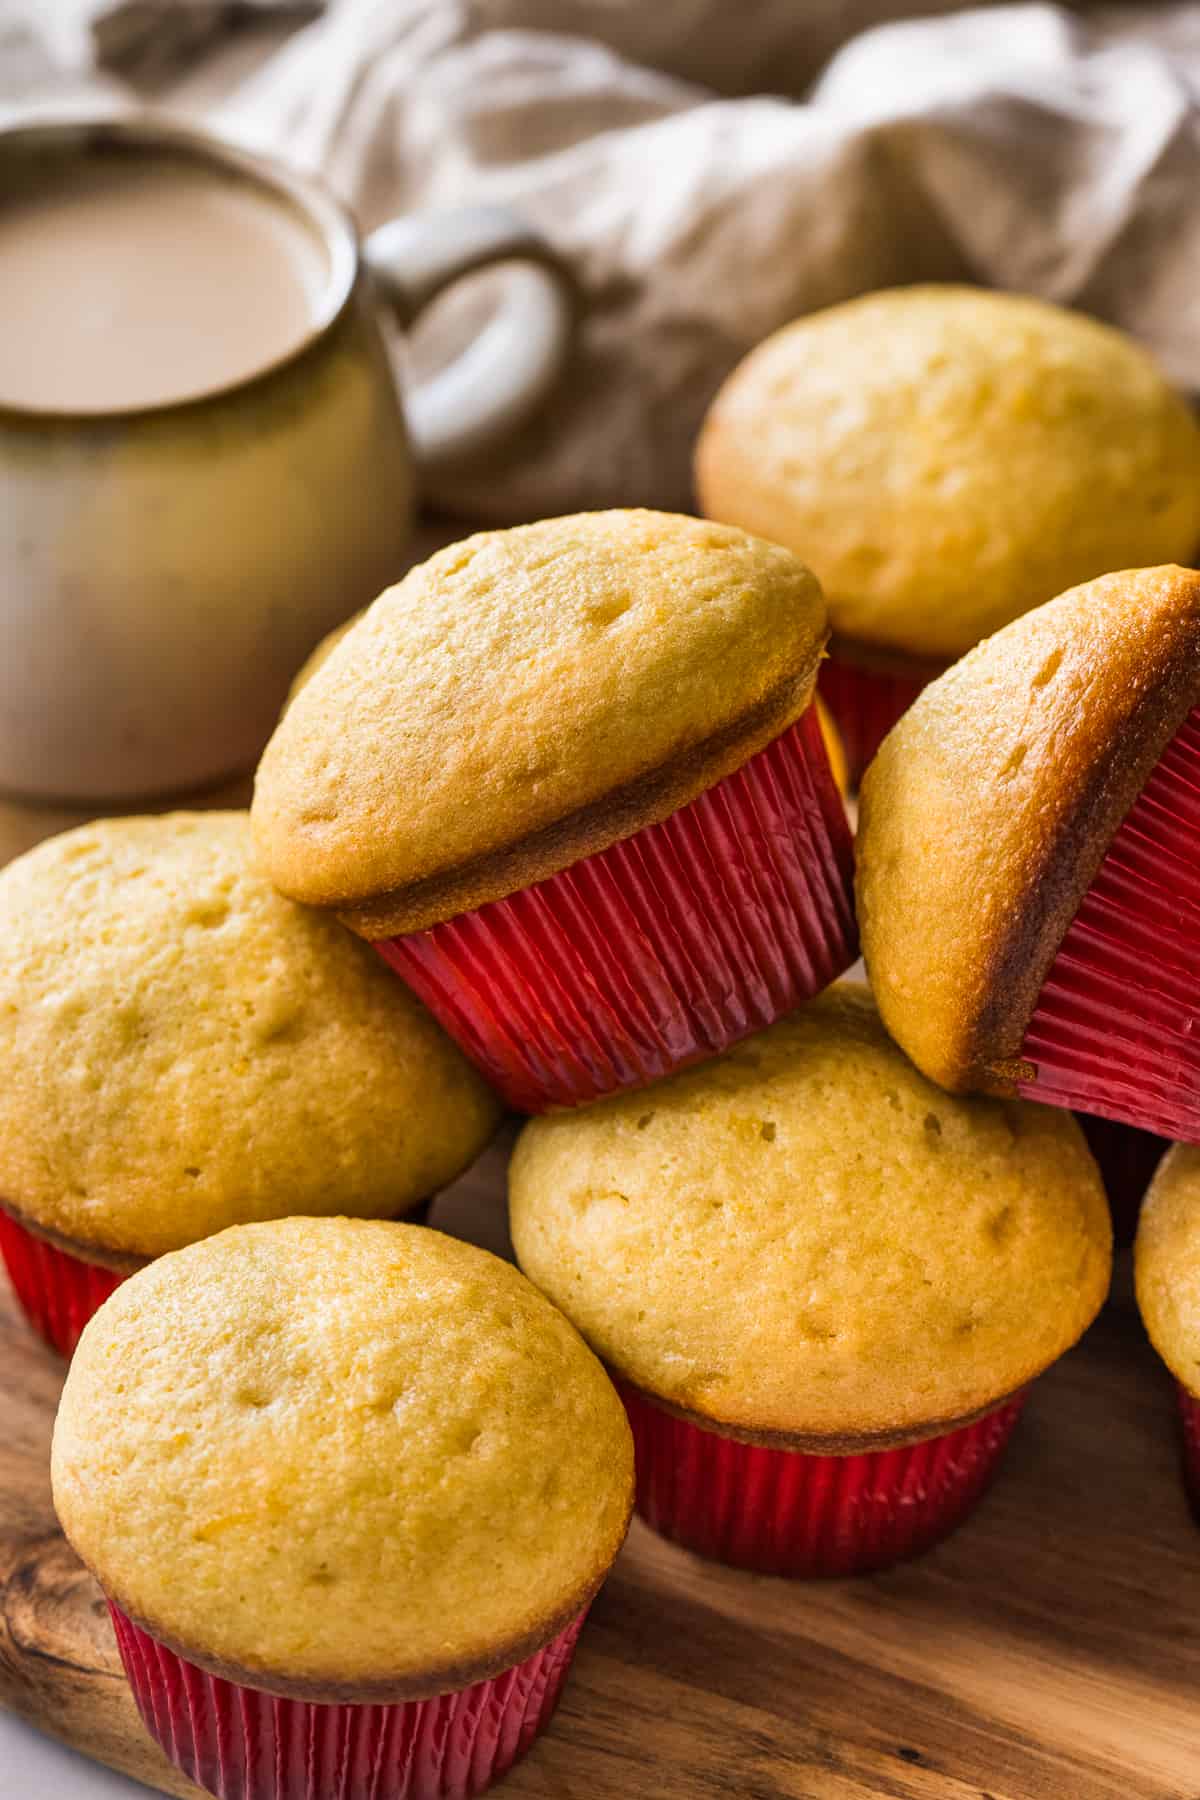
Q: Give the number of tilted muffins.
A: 2